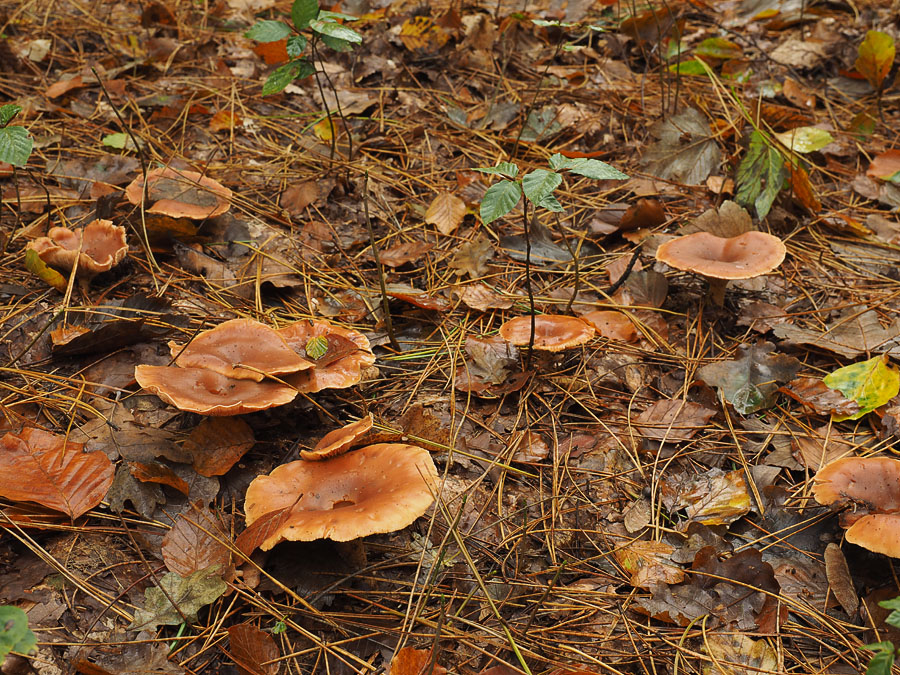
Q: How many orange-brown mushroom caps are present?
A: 12